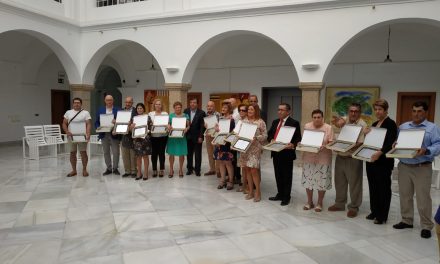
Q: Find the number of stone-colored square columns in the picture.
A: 3